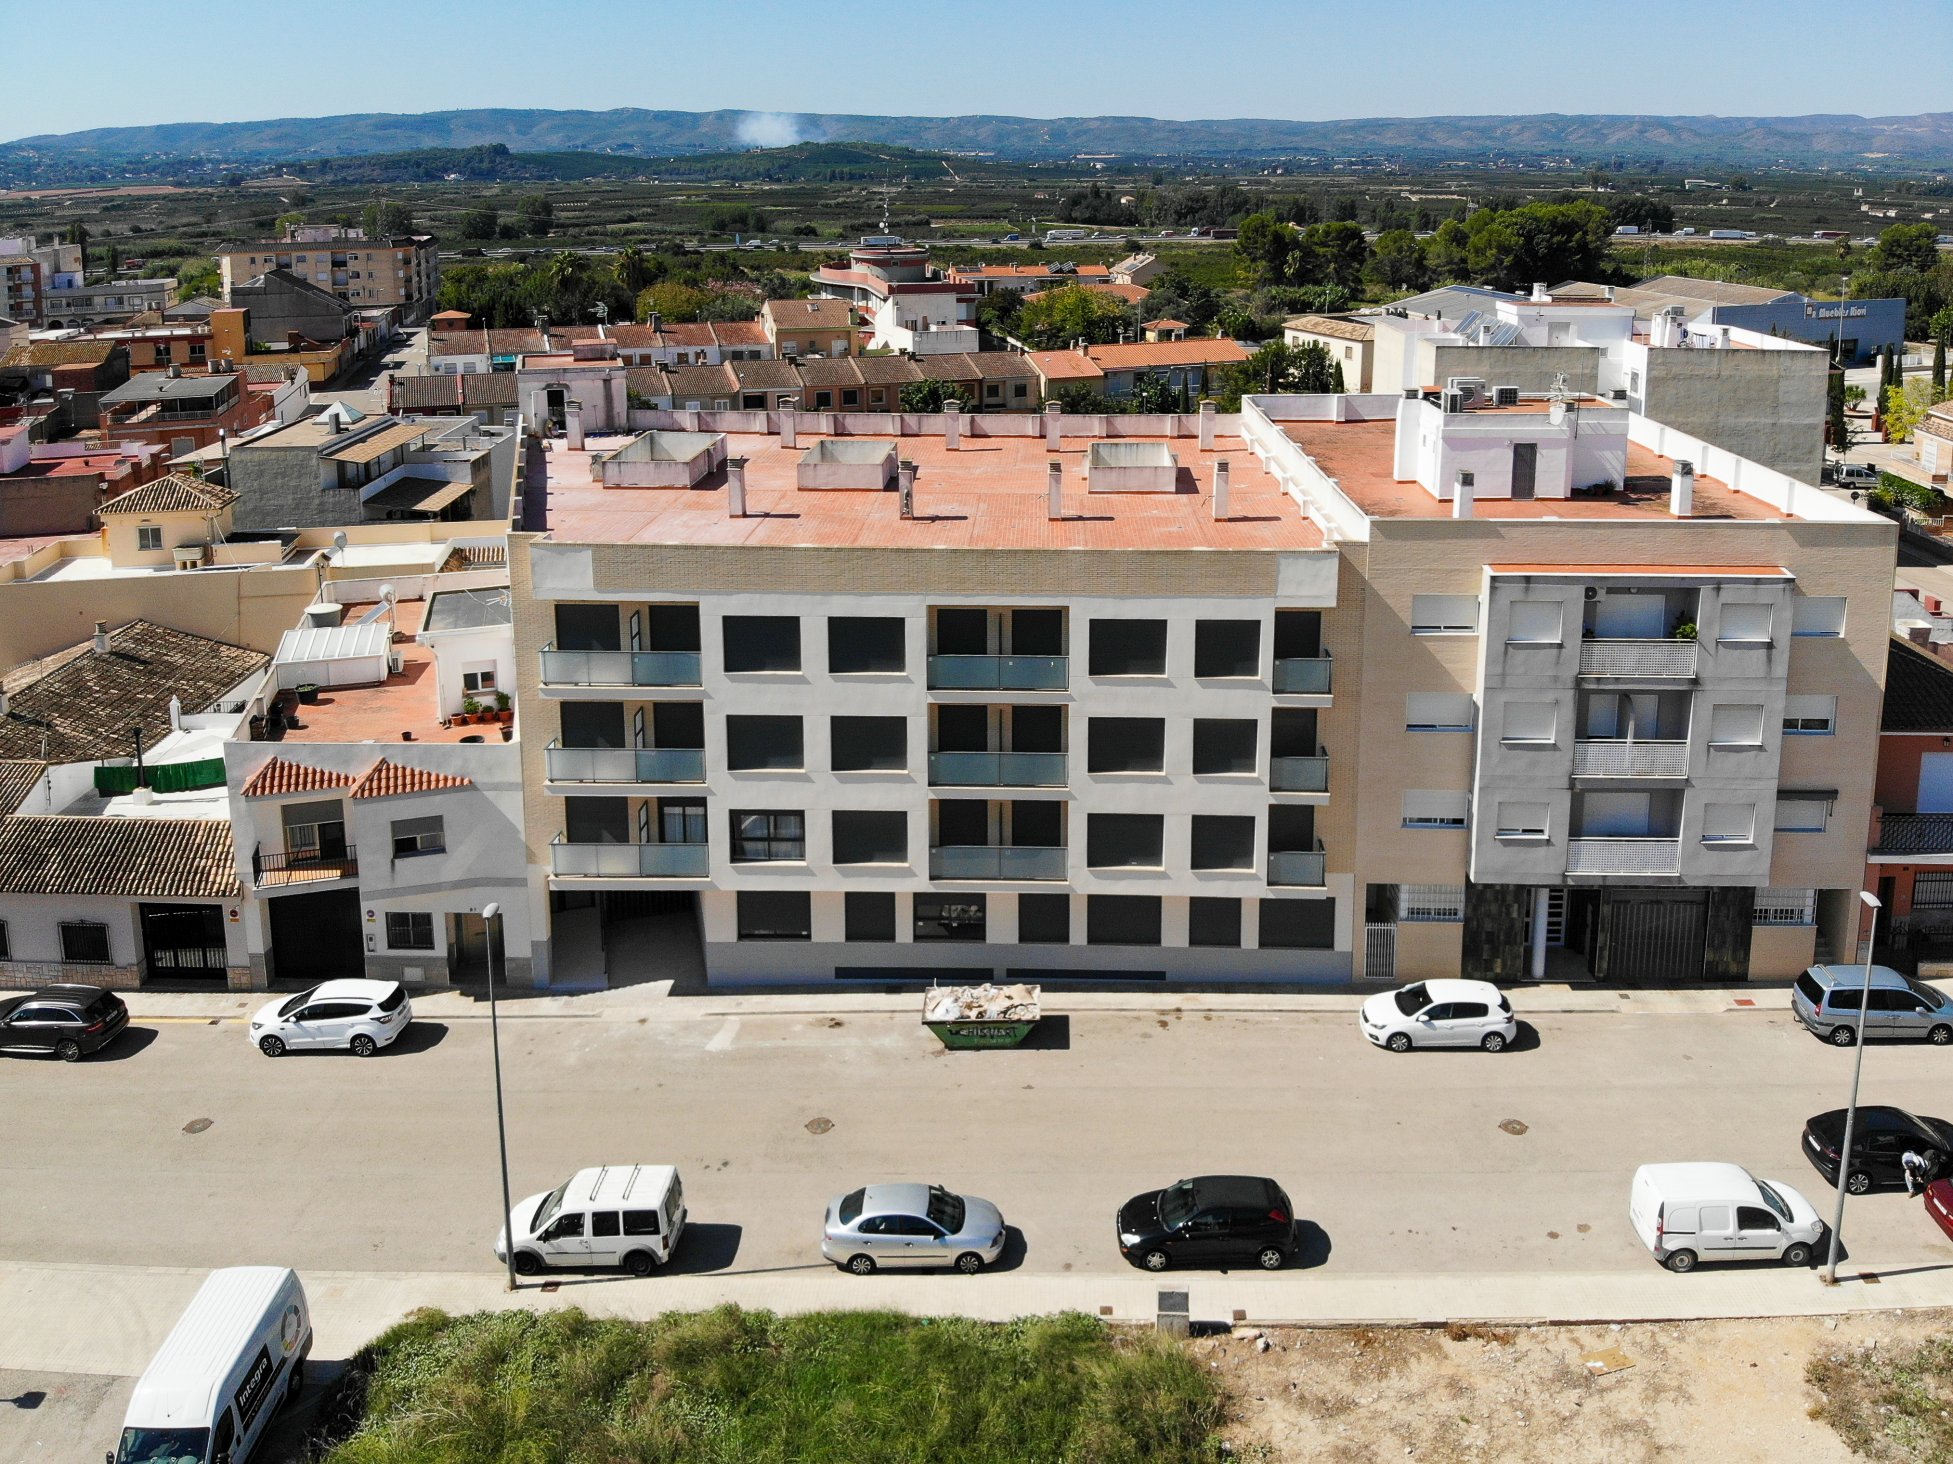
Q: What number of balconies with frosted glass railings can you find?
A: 9